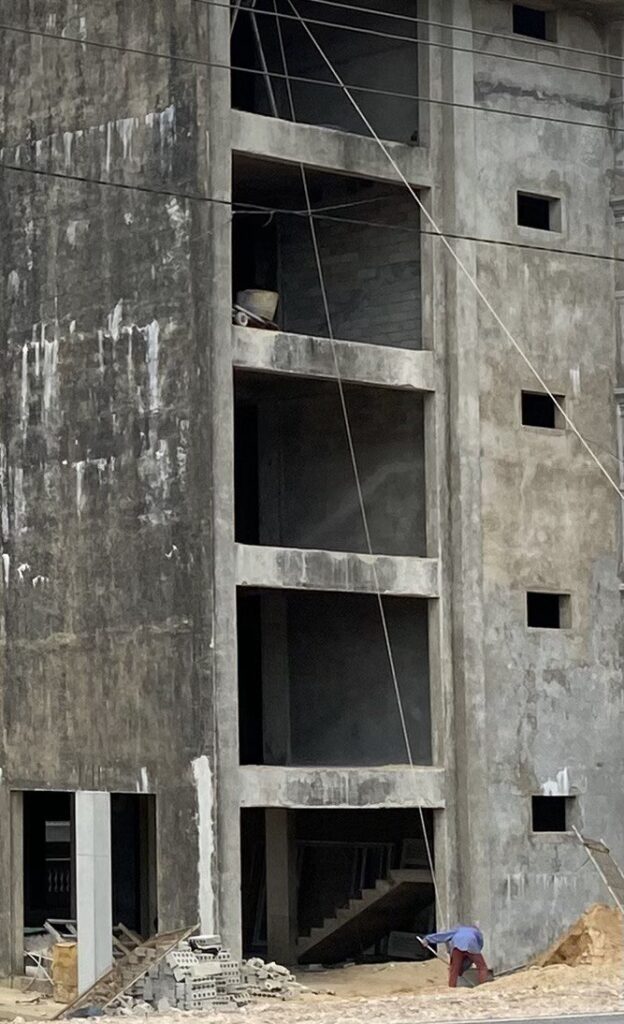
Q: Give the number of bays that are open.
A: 5